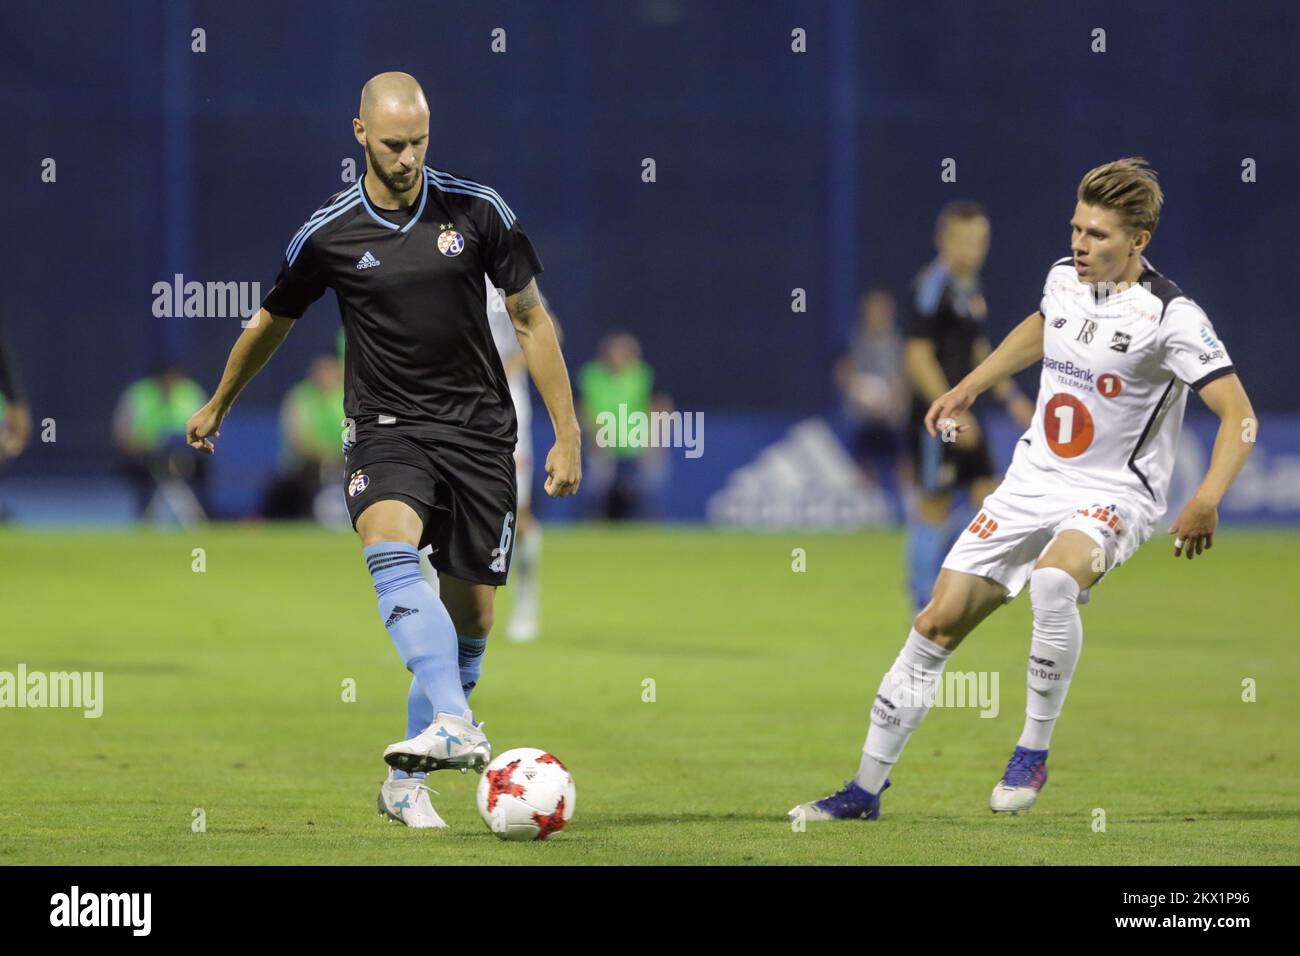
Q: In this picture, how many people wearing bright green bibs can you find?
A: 3